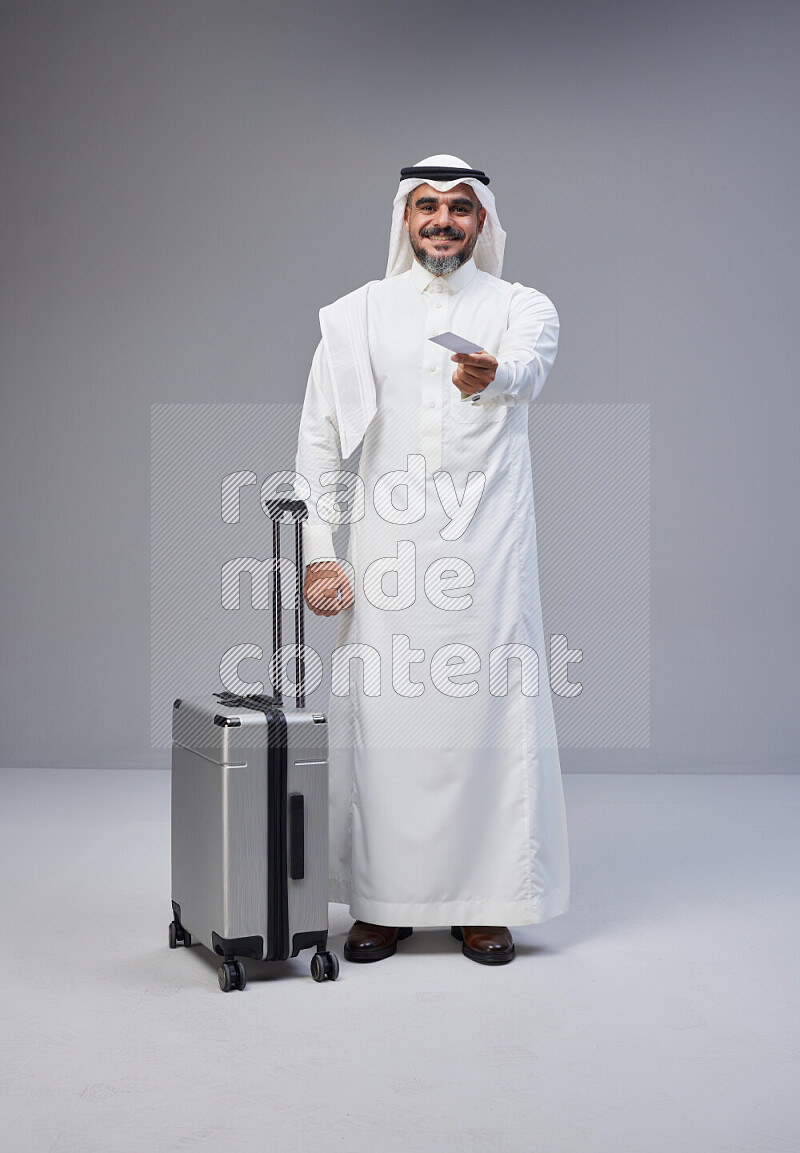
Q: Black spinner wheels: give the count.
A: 3